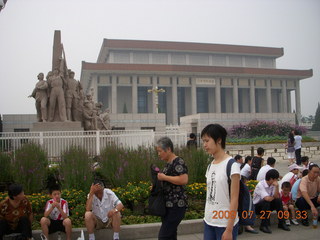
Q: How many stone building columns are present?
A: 12